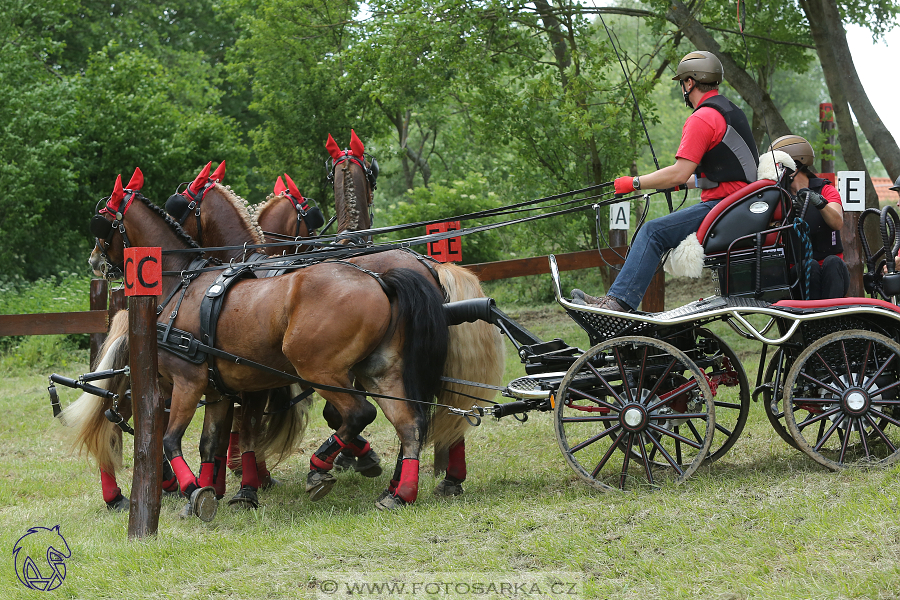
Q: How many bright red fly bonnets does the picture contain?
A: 4